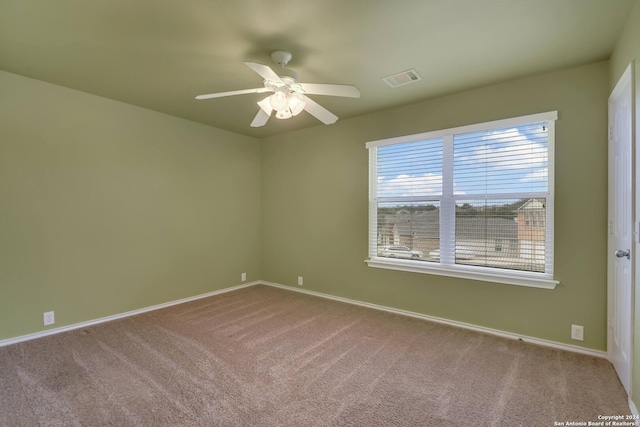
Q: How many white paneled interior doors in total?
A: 1